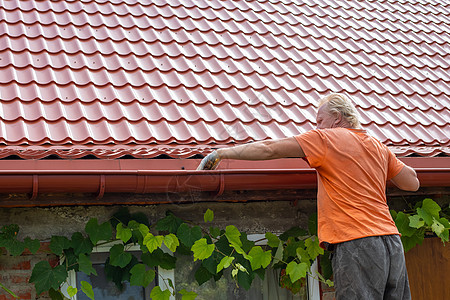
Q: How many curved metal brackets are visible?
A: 3